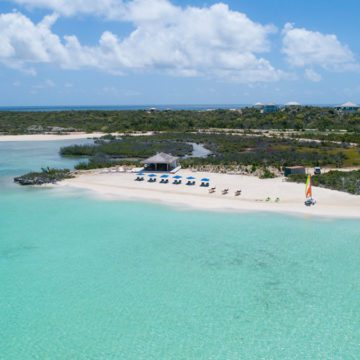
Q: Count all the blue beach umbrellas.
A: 6